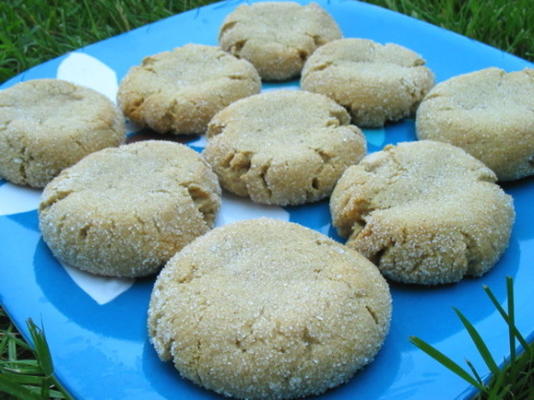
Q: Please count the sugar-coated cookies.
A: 9